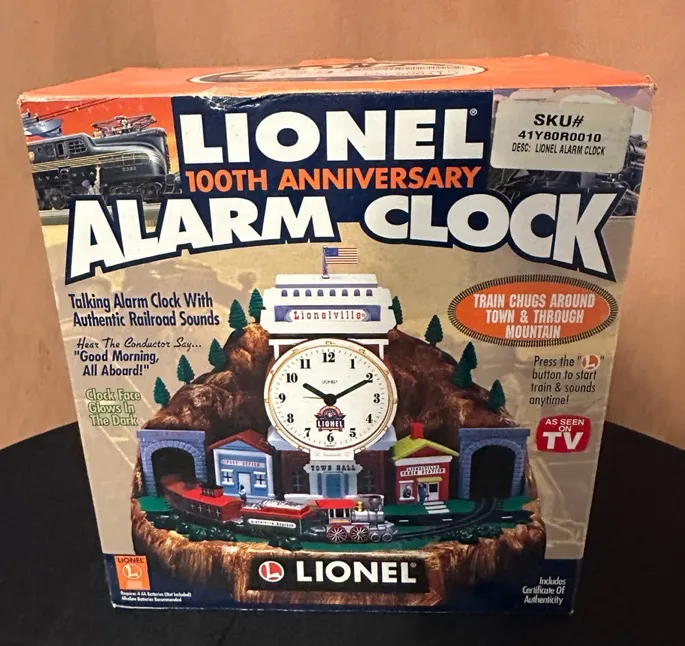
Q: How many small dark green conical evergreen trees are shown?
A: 10